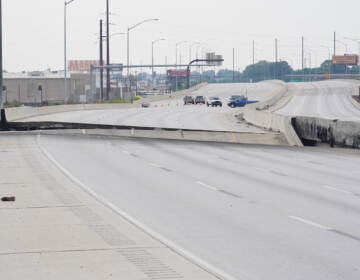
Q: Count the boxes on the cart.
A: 0